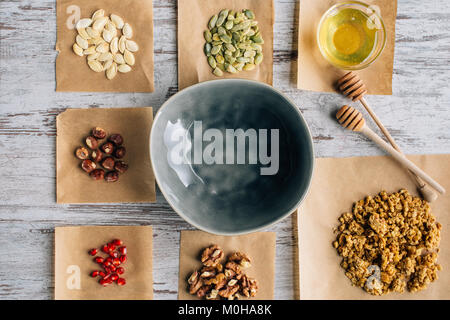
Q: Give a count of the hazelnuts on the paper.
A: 12